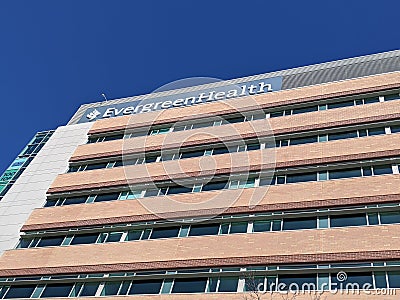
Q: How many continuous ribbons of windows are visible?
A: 5